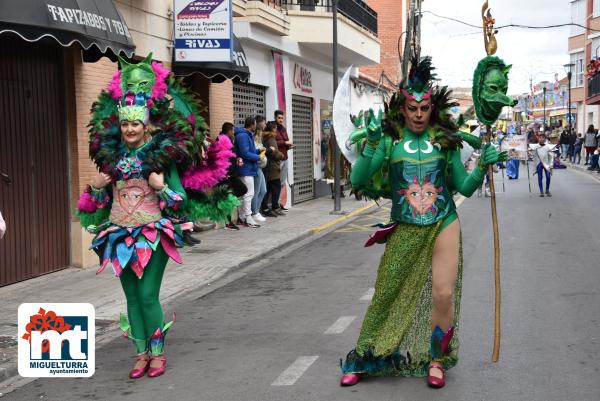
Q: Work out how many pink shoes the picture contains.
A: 4